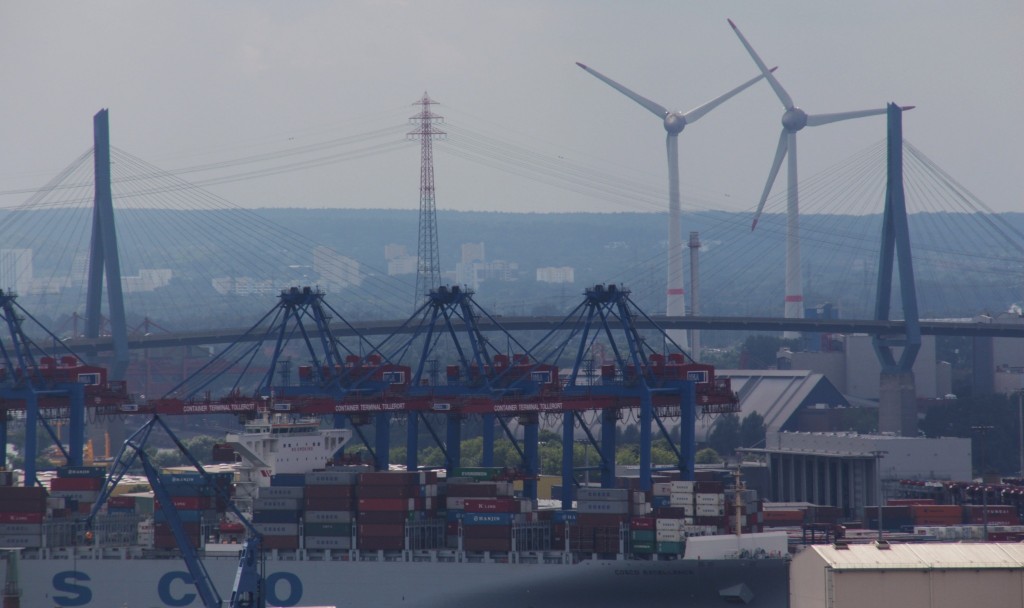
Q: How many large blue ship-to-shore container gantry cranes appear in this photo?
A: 4